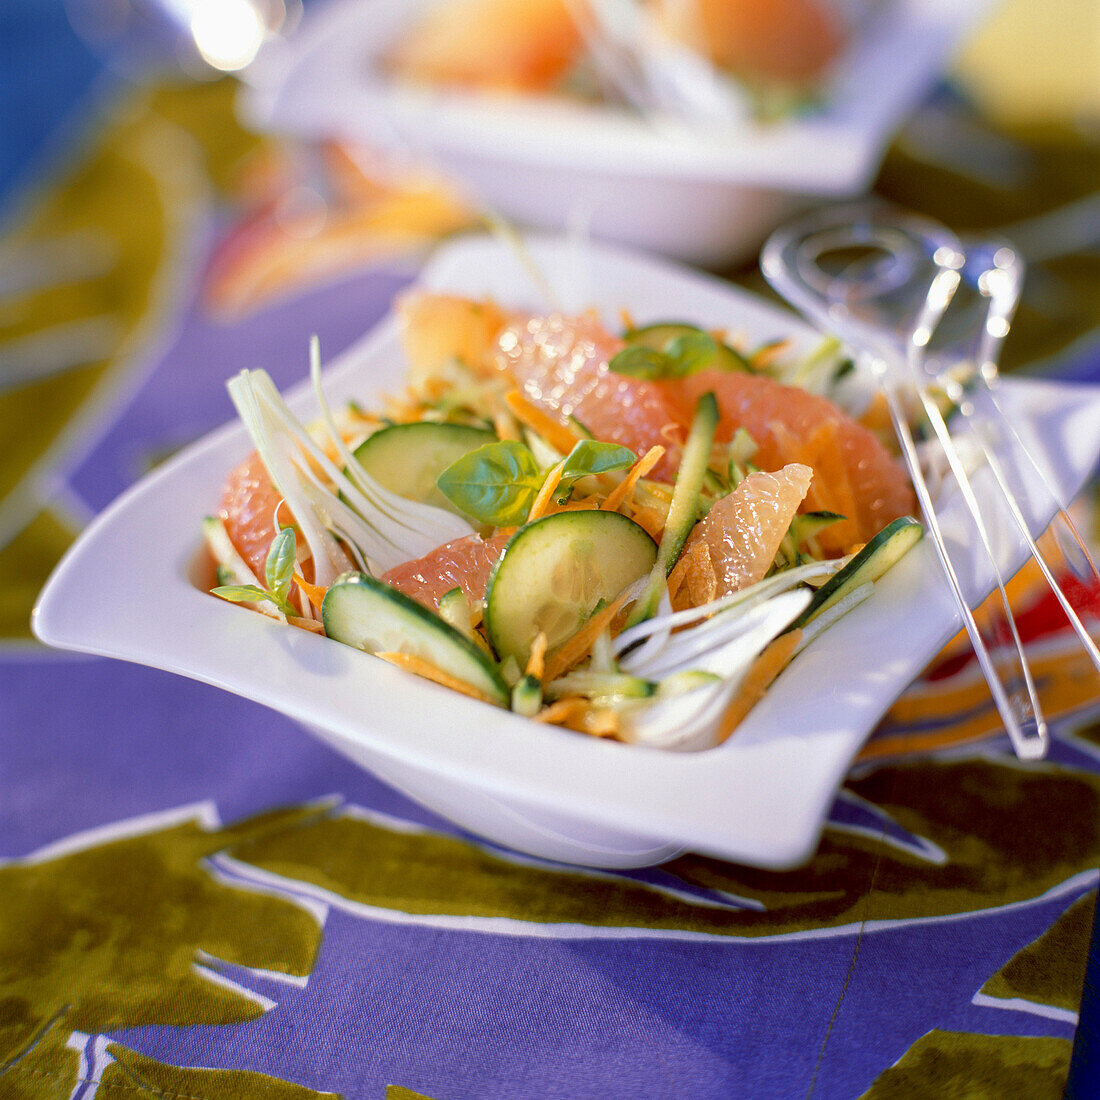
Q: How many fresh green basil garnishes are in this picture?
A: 3